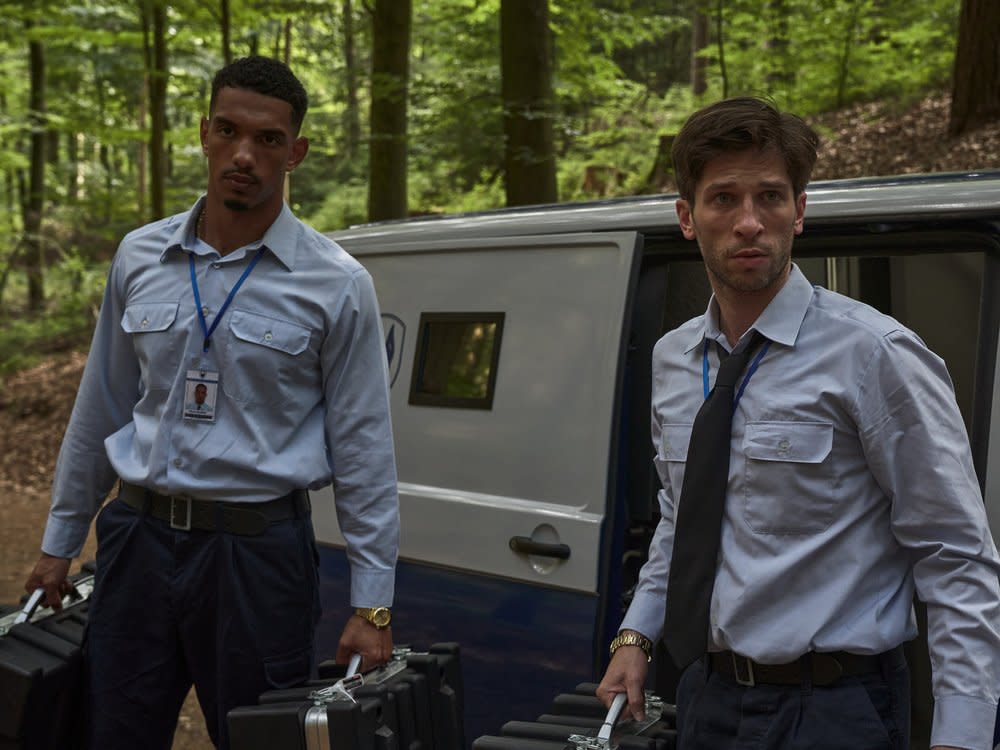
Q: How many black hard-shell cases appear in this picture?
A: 3